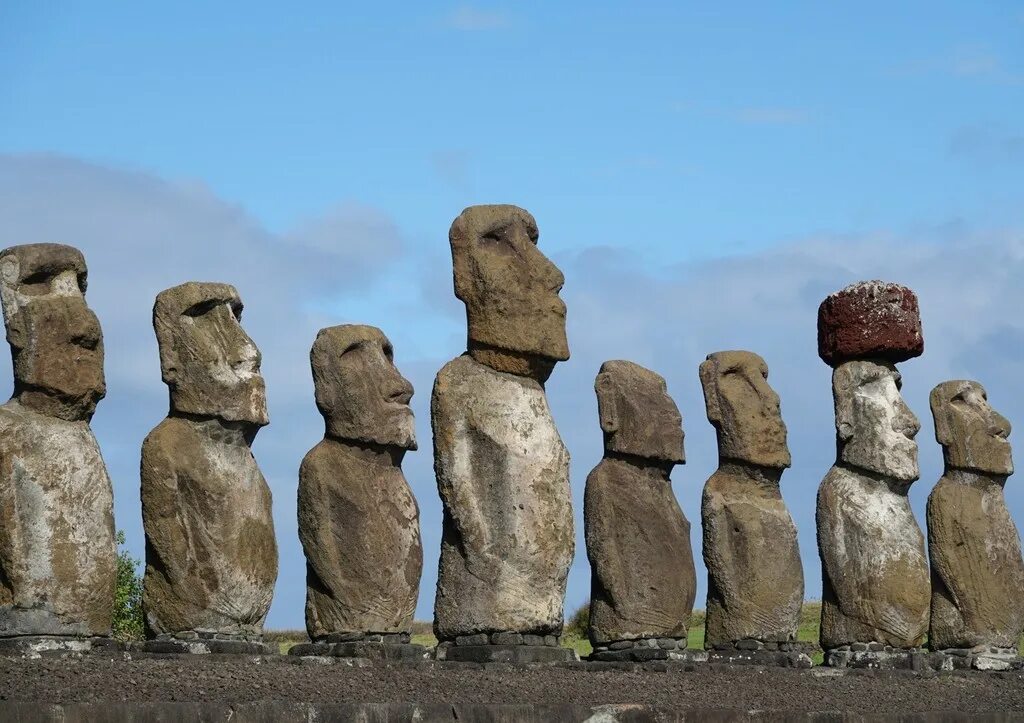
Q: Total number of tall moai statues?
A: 8